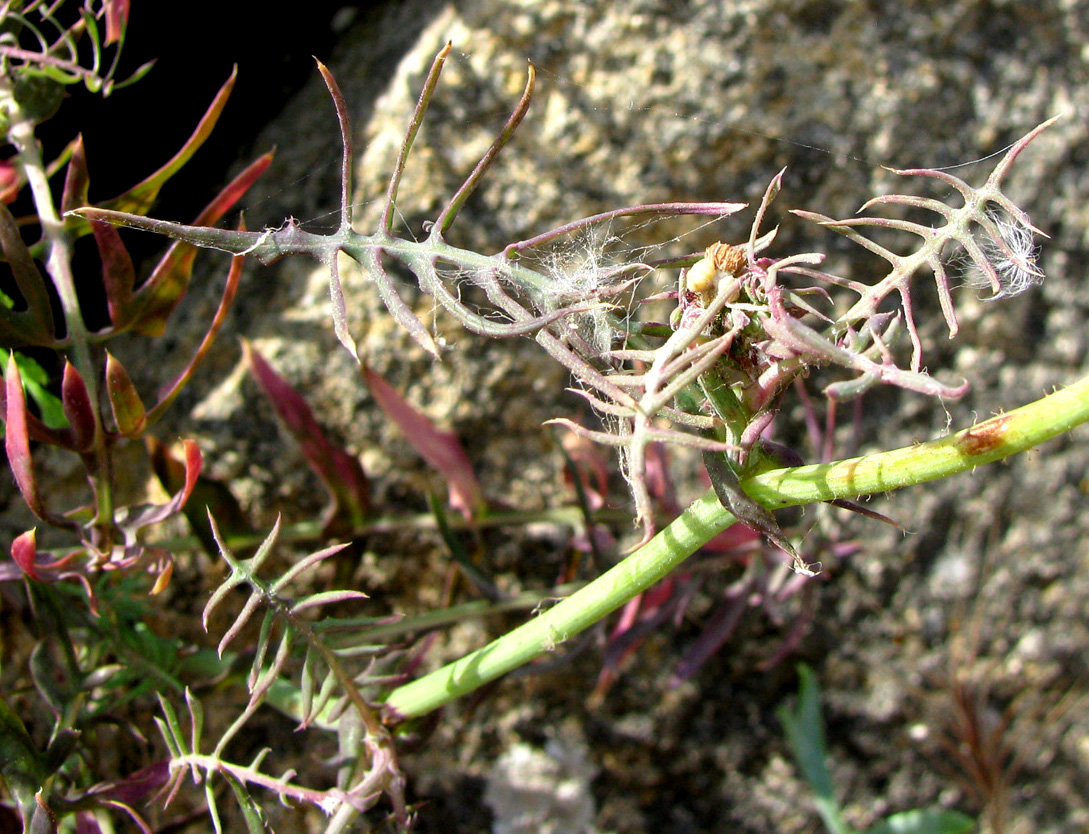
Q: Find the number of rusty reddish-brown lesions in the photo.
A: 1